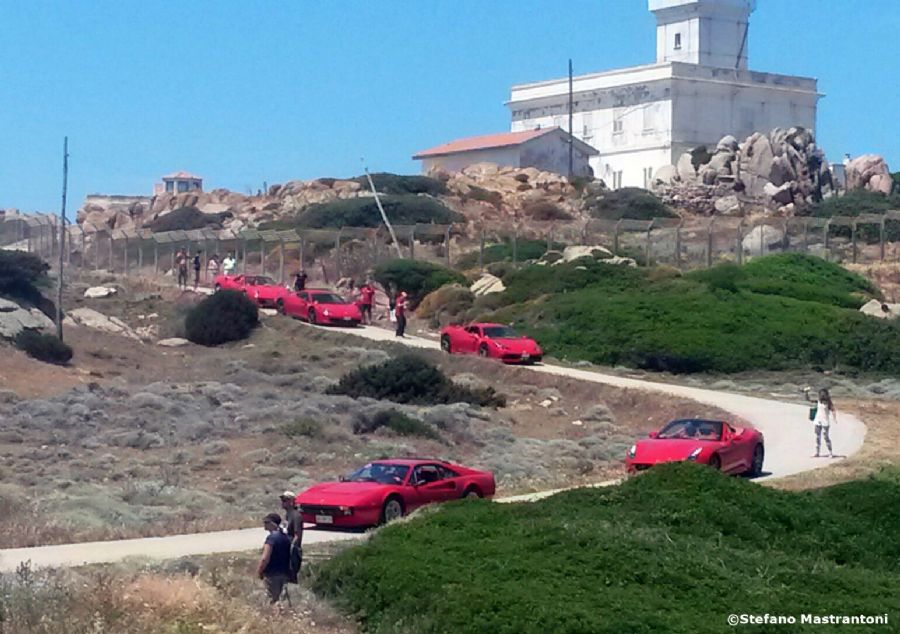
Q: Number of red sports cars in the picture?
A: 5